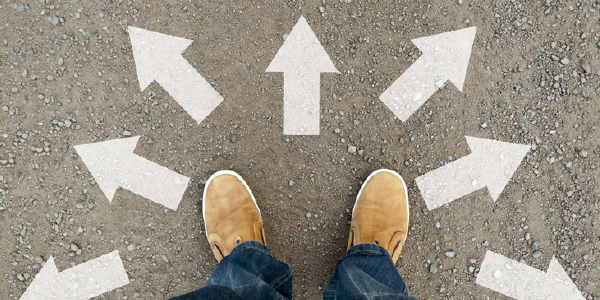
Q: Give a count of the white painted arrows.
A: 7